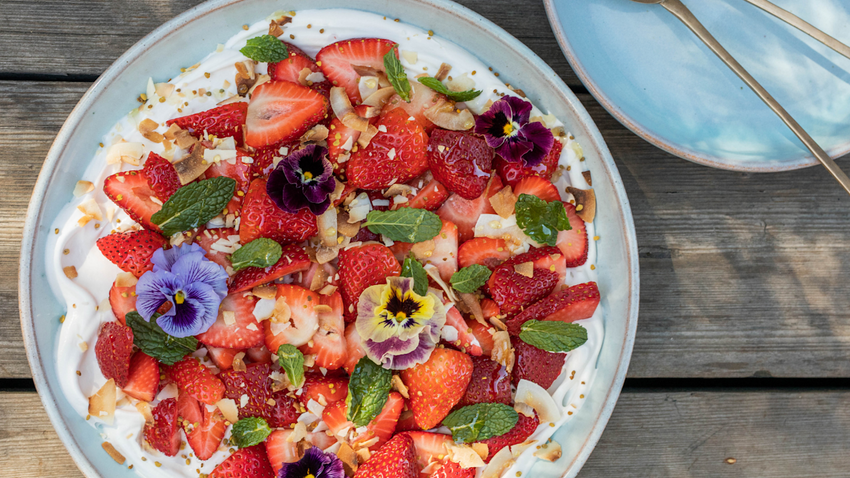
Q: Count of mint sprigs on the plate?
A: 15